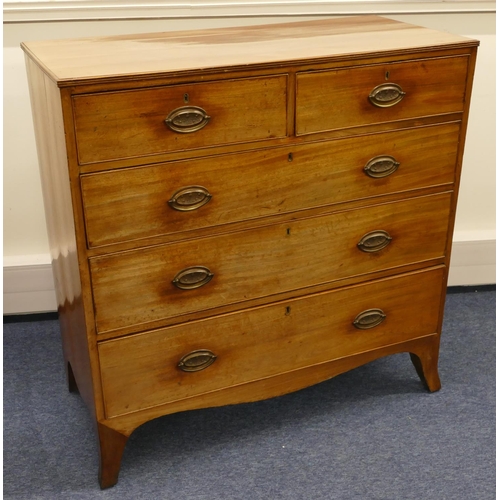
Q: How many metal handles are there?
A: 8